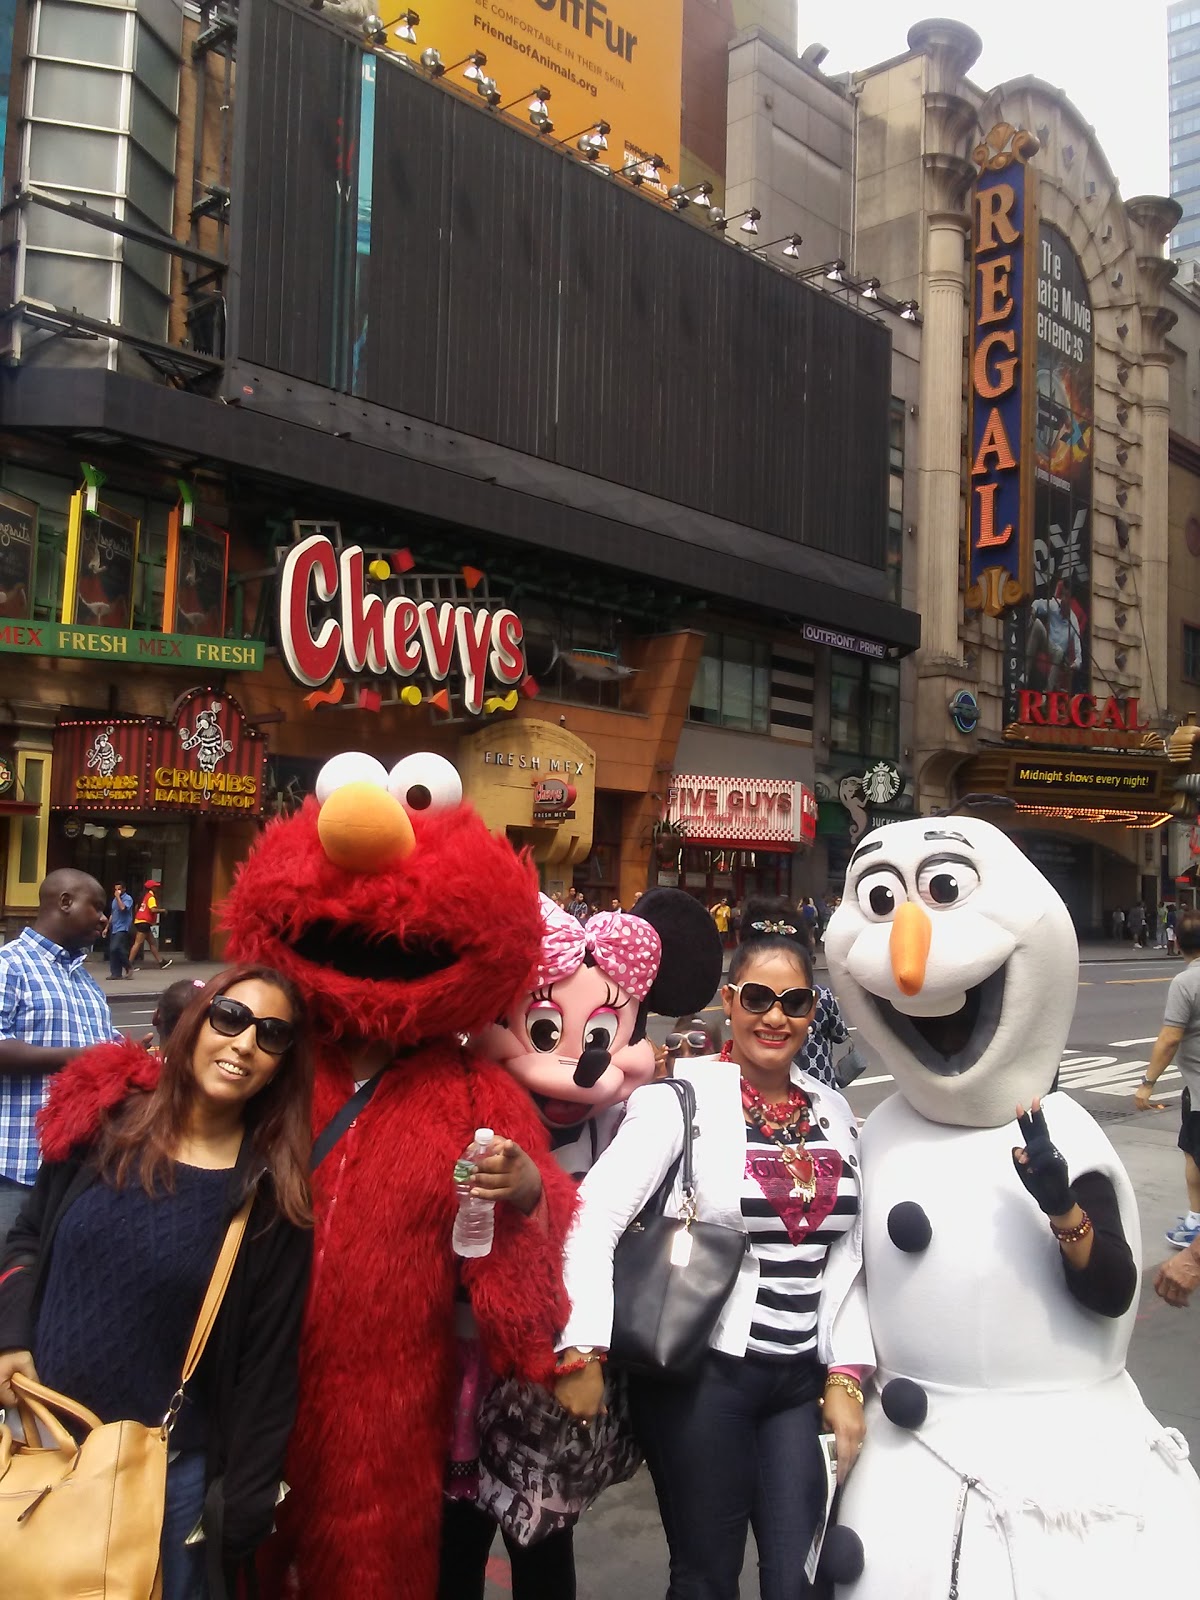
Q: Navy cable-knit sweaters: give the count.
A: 1